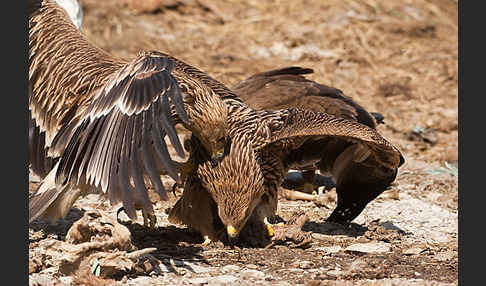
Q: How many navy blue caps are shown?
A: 0